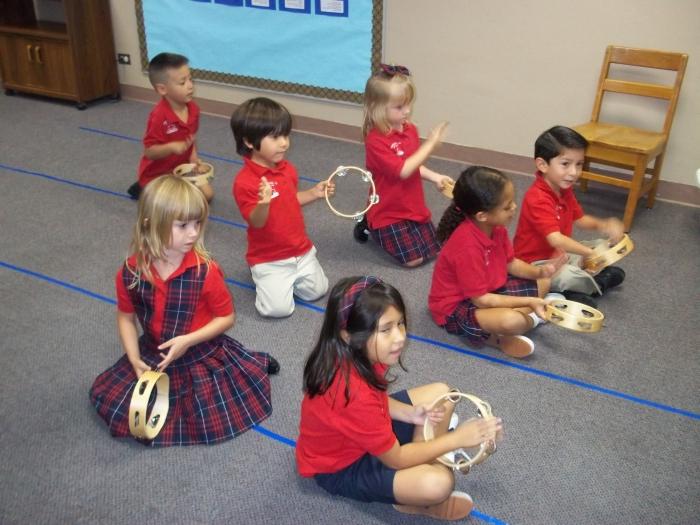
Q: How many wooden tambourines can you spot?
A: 7